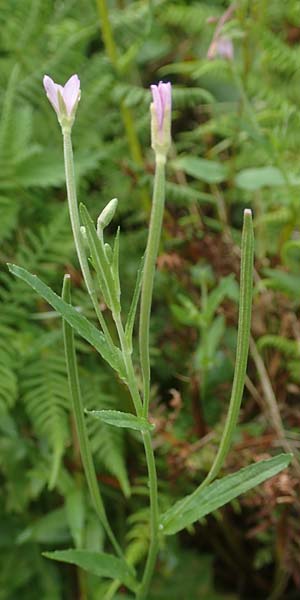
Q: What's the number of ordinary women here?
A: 0